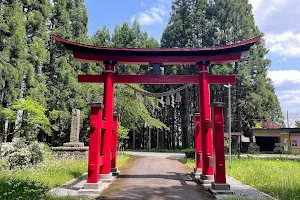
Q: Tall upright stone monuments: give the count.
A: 1